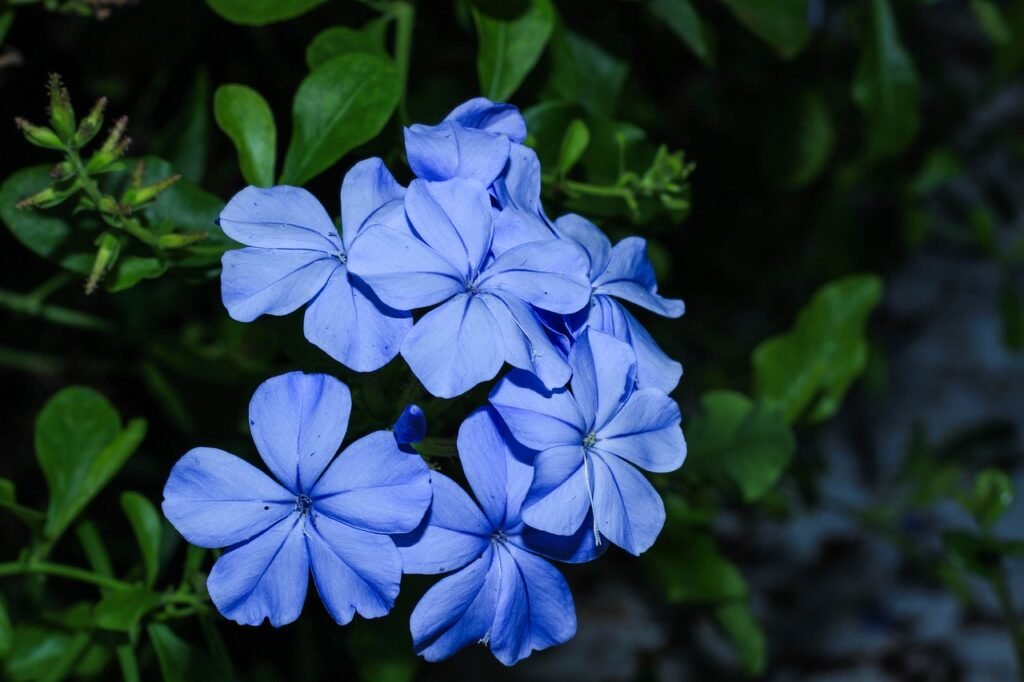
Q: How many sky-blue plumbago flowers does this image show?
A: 7